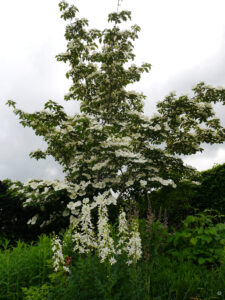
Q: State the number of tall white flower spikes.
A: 5